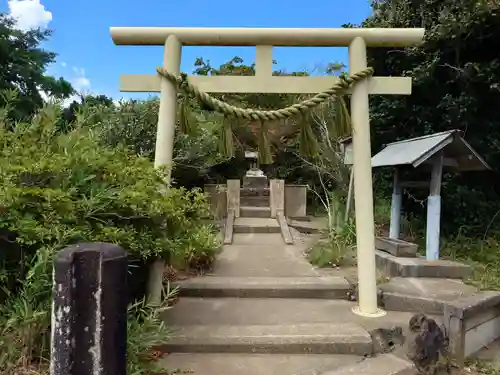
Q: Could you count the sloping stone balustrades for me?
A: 2